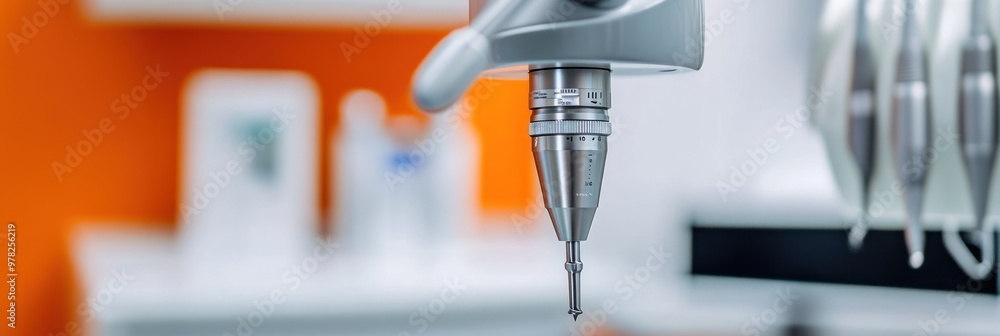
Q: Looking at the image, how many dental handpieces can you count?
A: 4